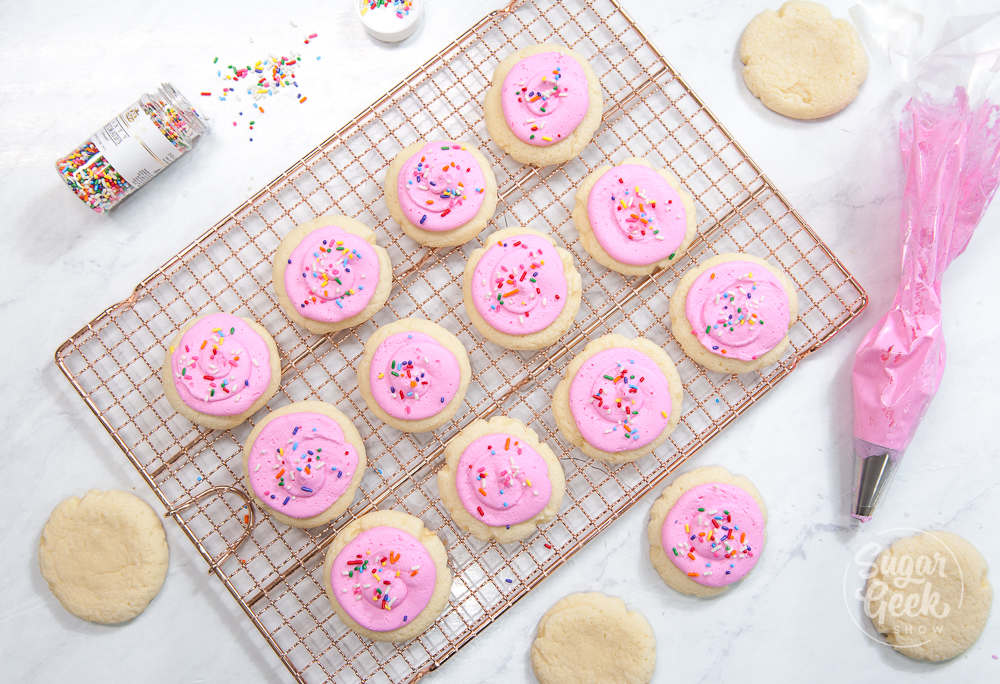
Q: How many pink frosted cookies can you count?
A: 13